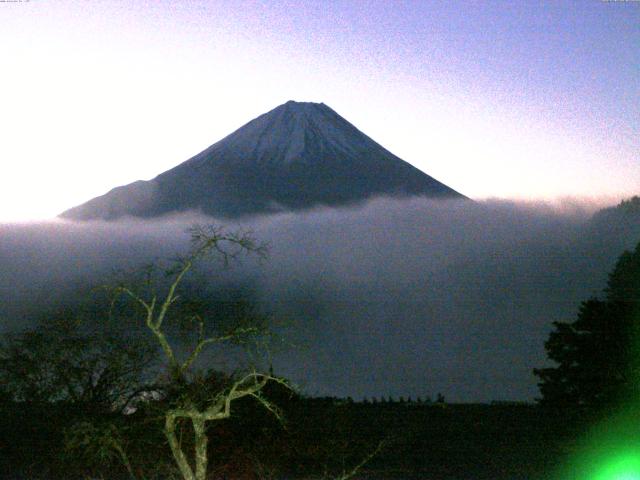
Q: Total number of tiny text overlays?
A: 2